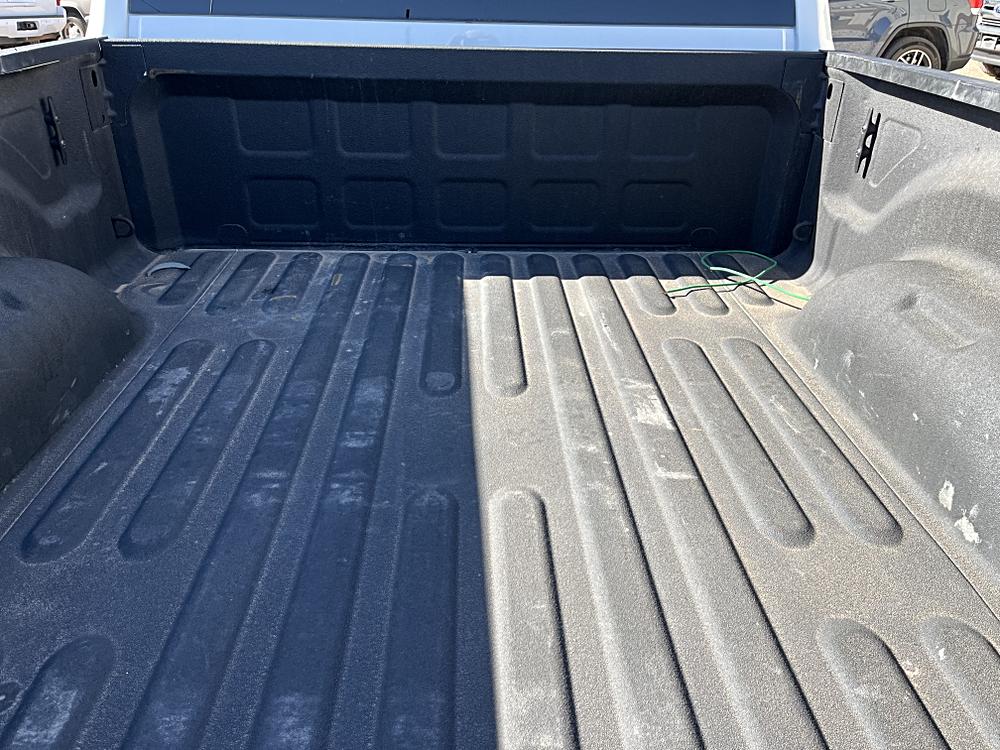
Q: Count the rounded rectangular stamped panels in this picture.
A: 10